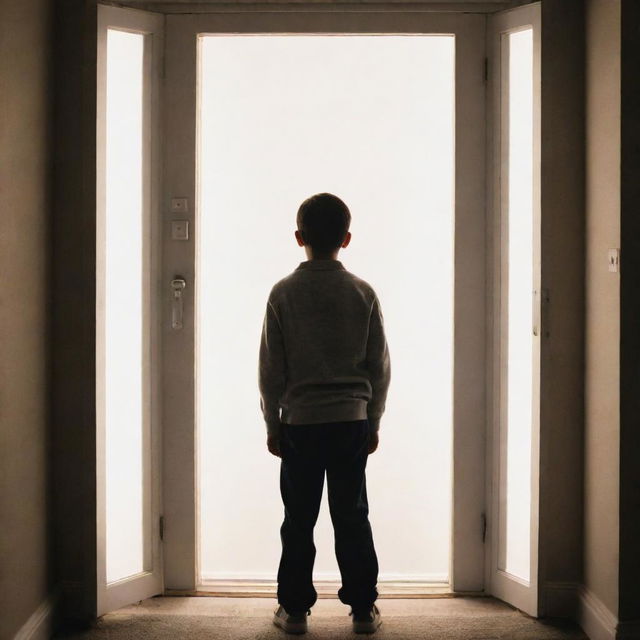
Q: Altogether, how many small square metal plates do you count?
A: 2